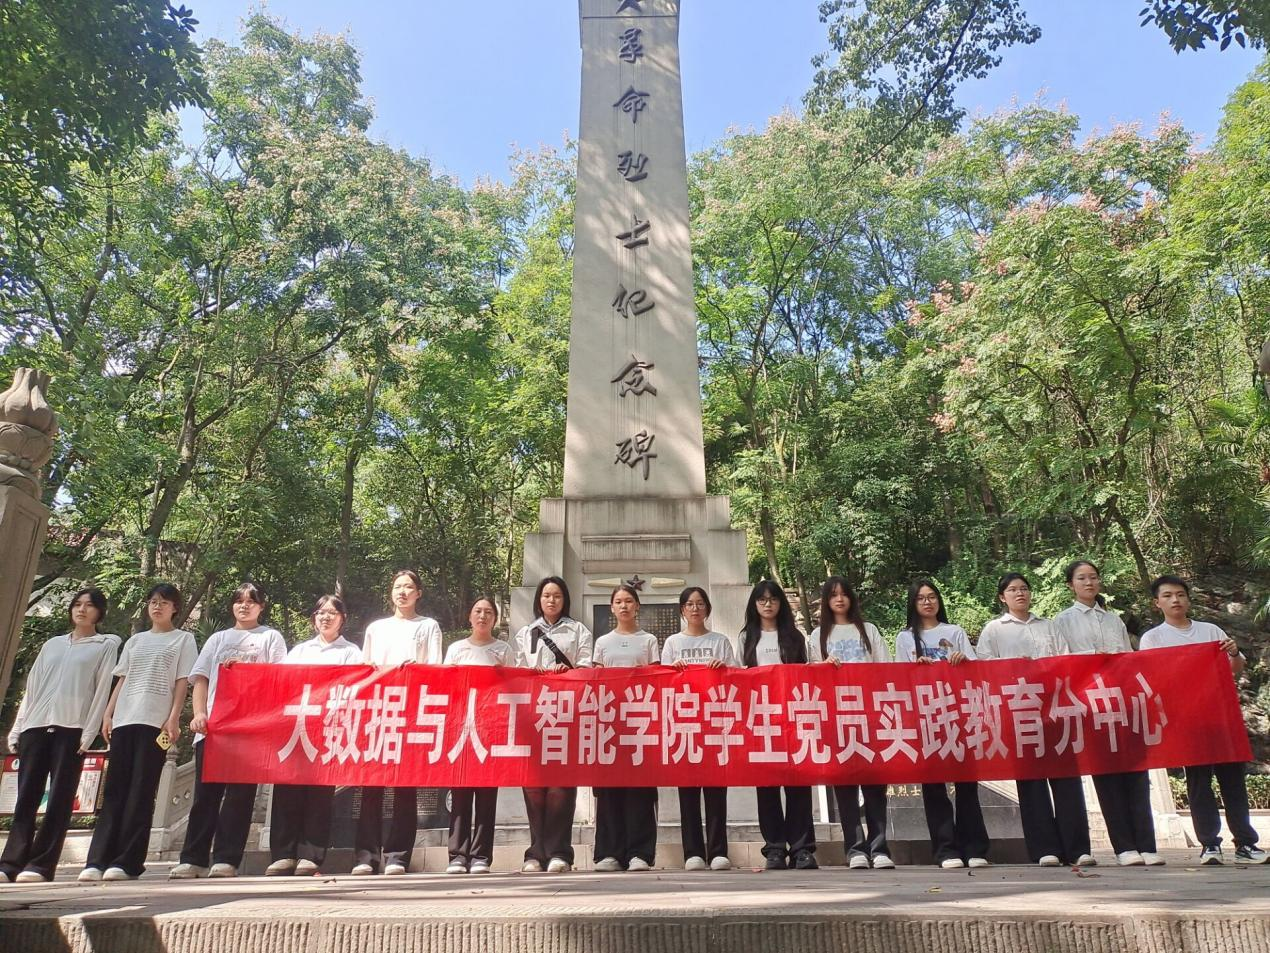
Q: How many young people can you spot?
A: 15